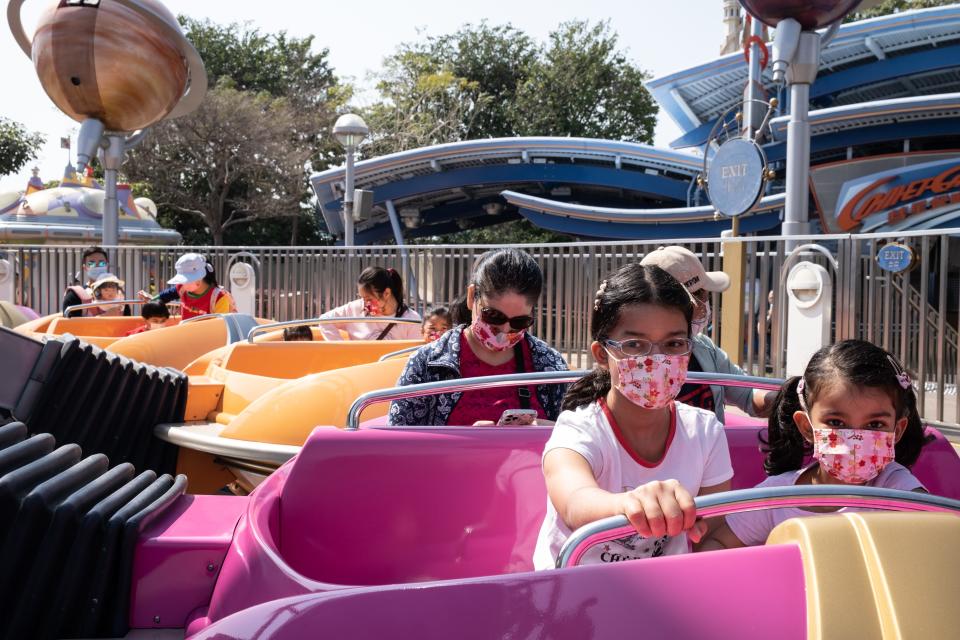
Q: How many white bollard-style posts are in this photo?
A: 3